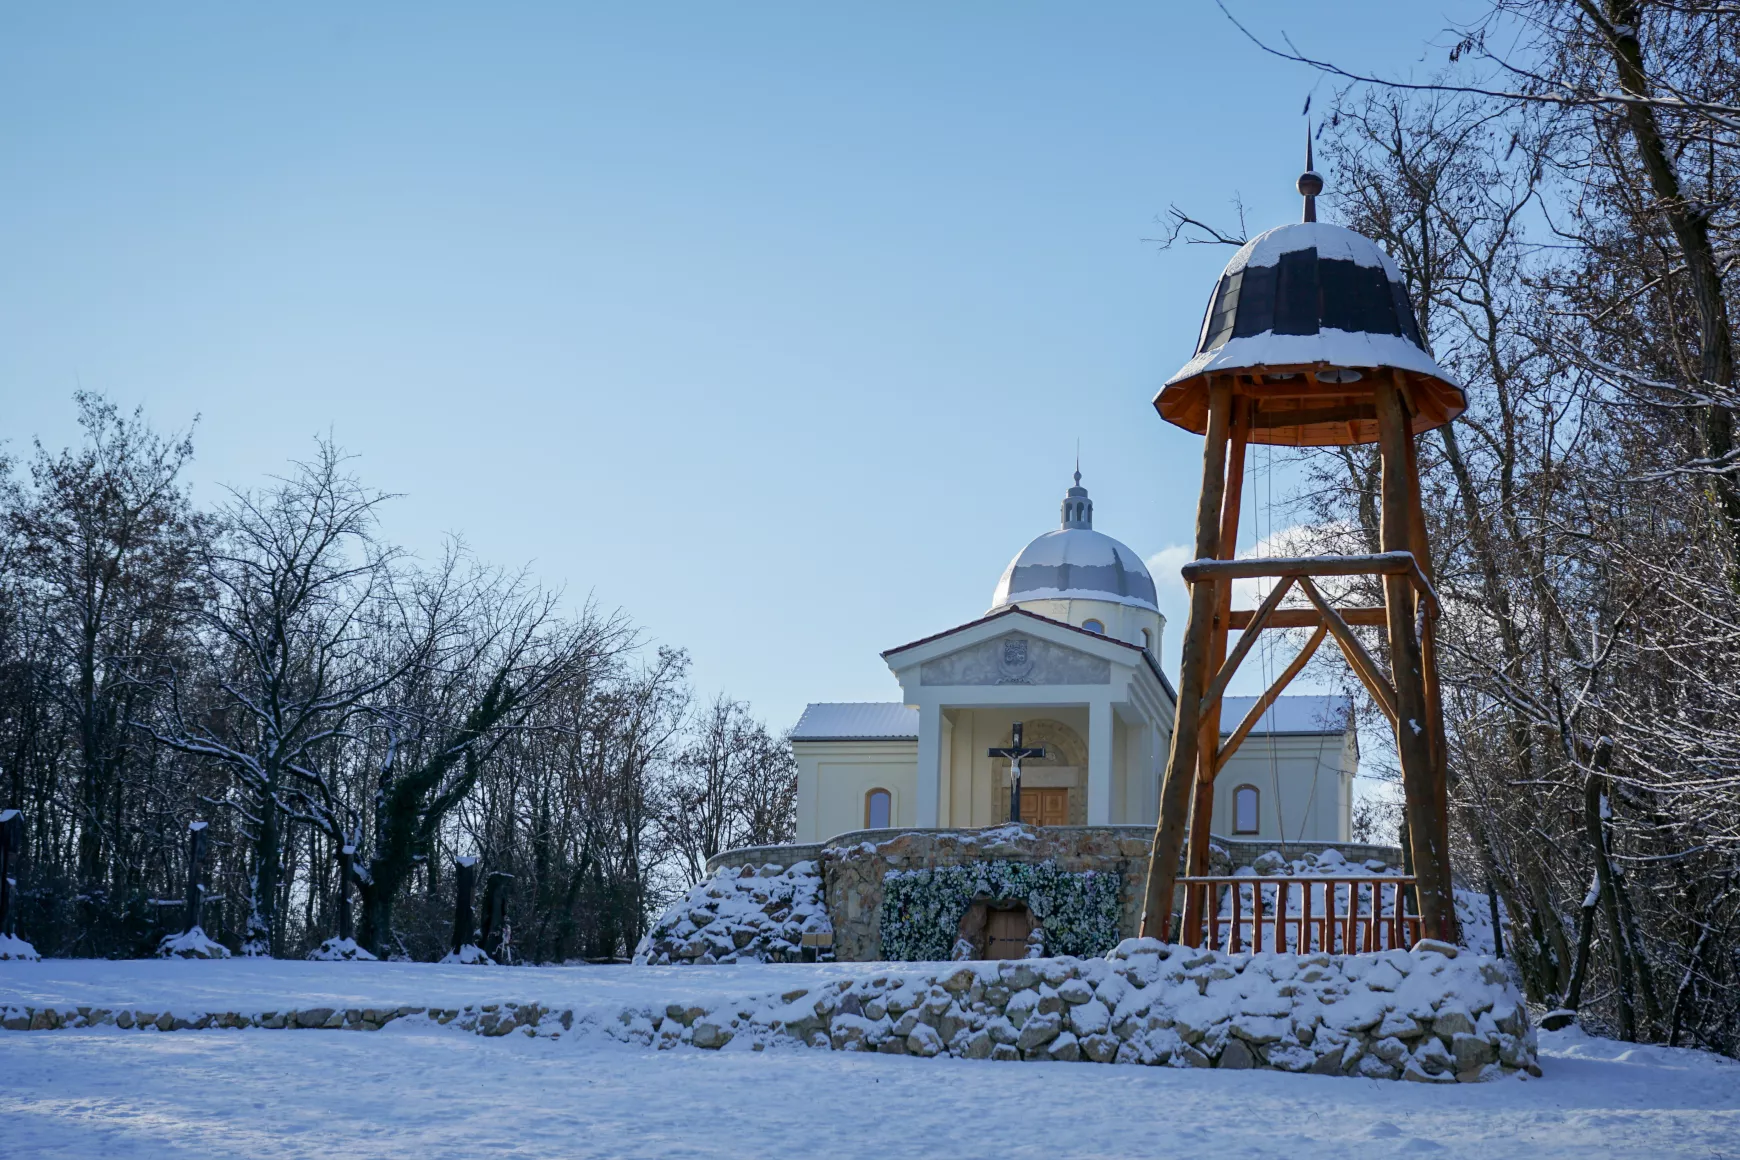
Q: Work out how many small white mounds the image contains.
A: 4